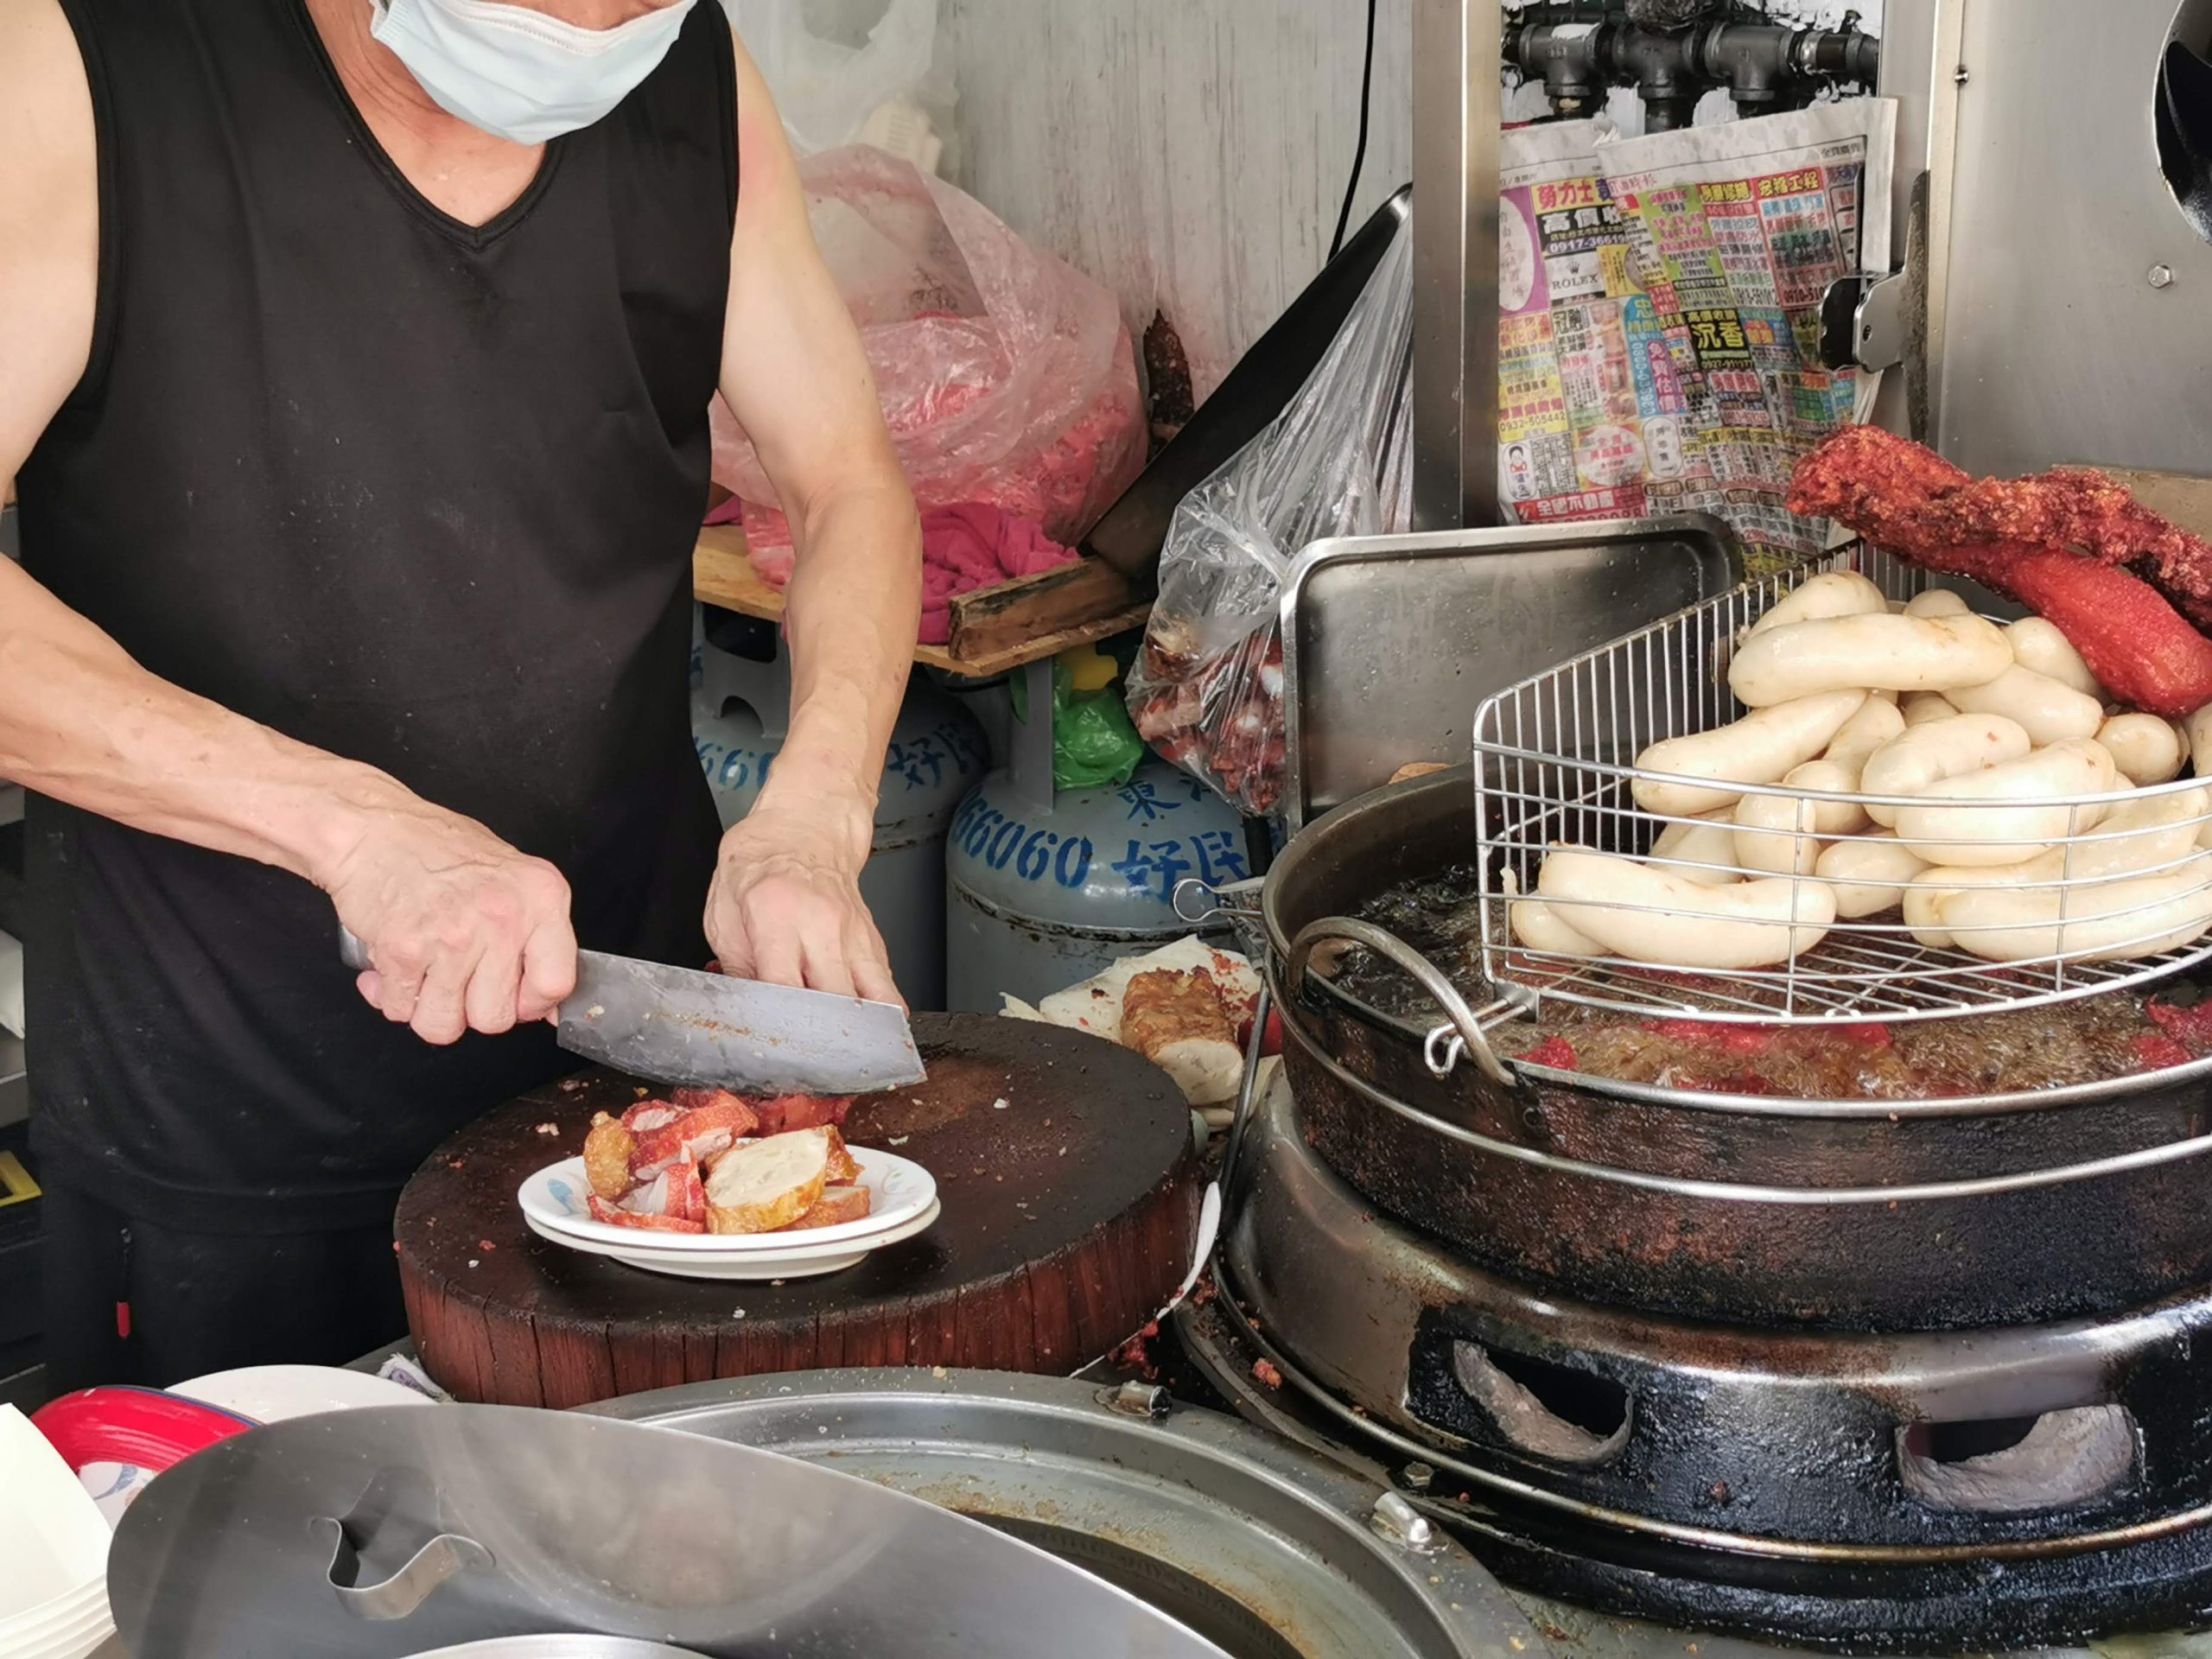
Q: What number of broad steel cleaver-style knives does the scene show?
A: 1